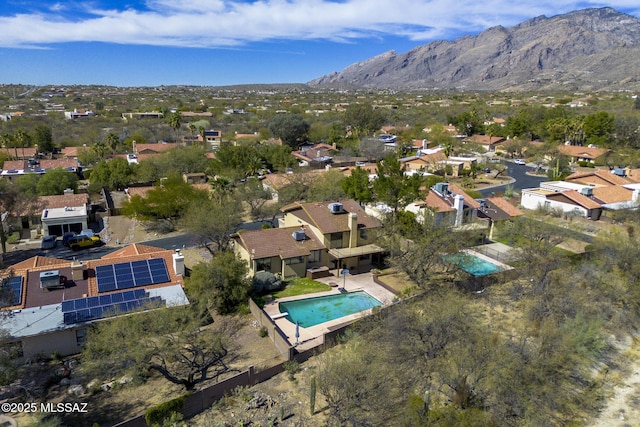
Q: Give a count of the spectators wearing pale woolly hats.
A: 0